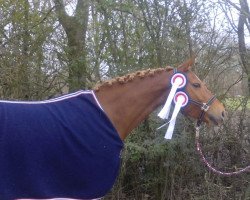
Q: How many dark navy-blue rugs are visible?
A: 1